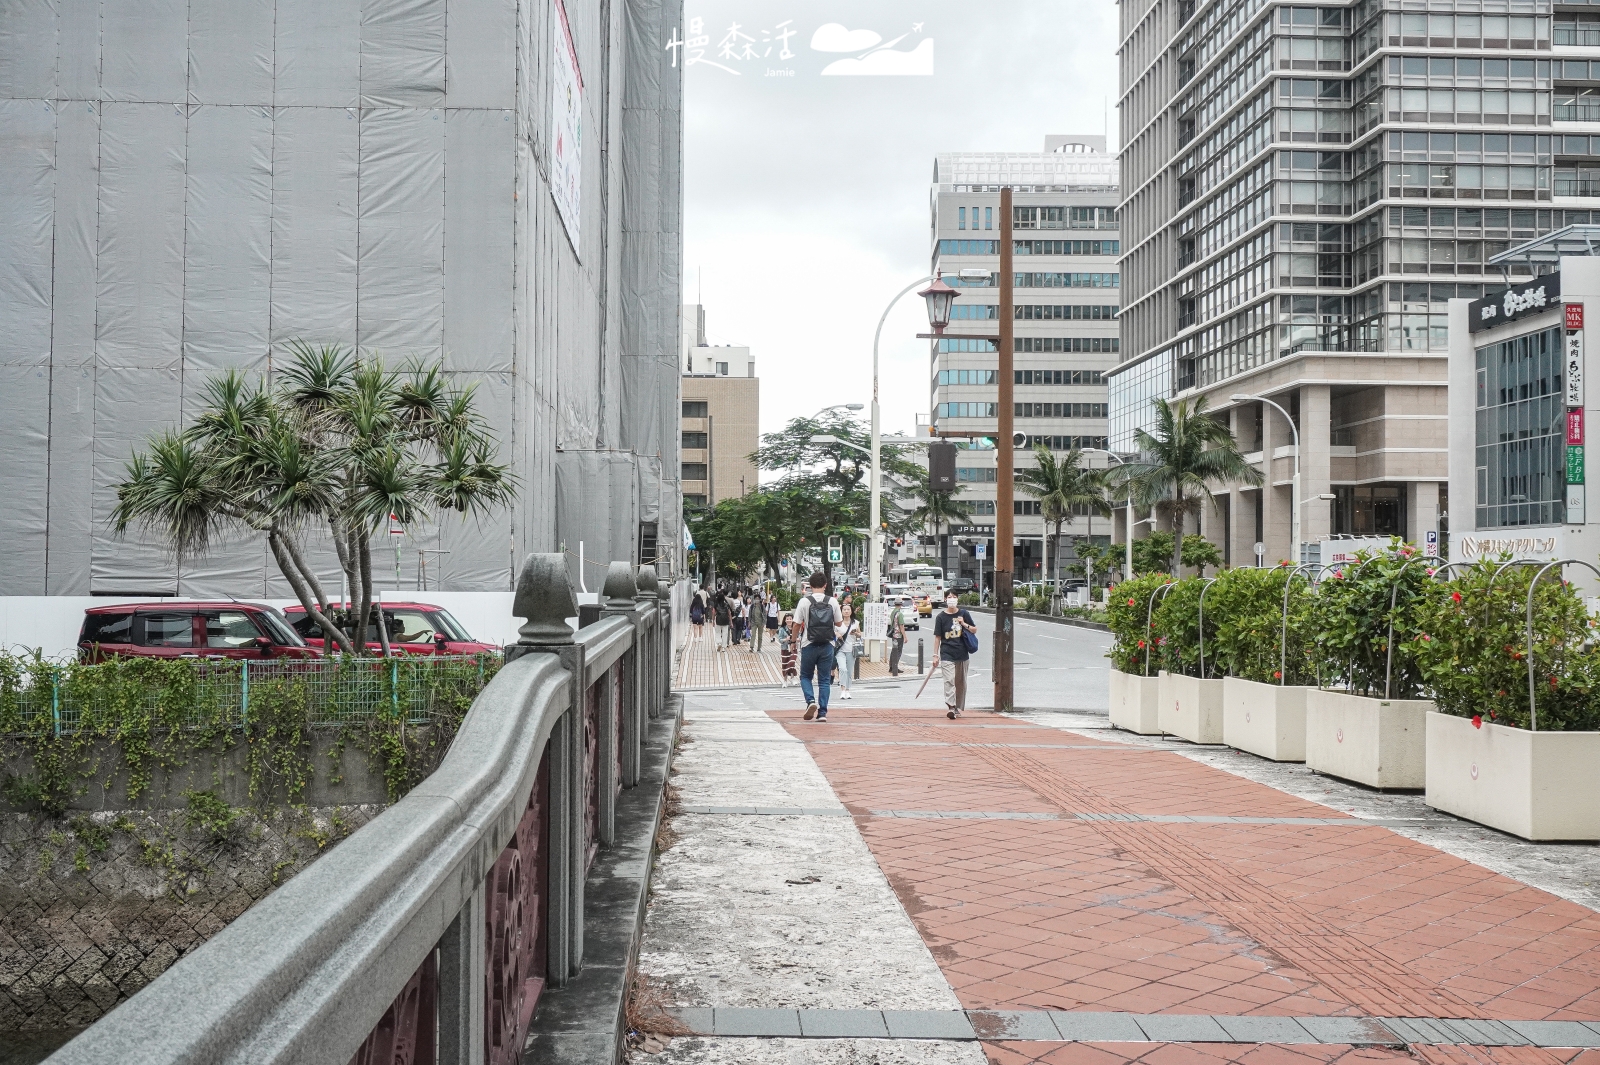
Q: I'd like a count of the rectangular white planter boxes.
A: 5